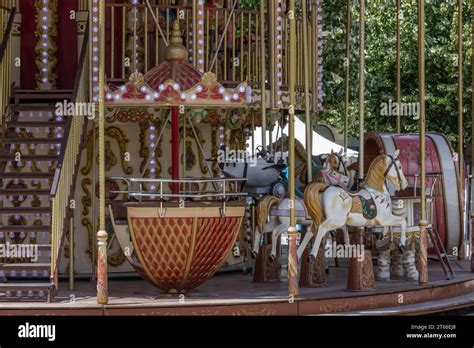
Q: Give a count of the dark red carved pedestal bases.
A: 3